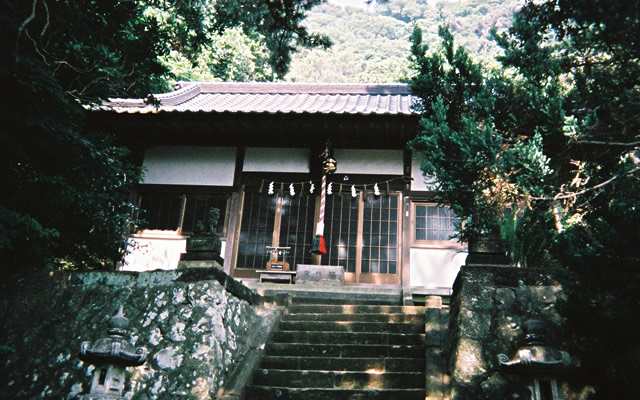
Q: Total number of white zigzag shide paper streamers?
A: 6